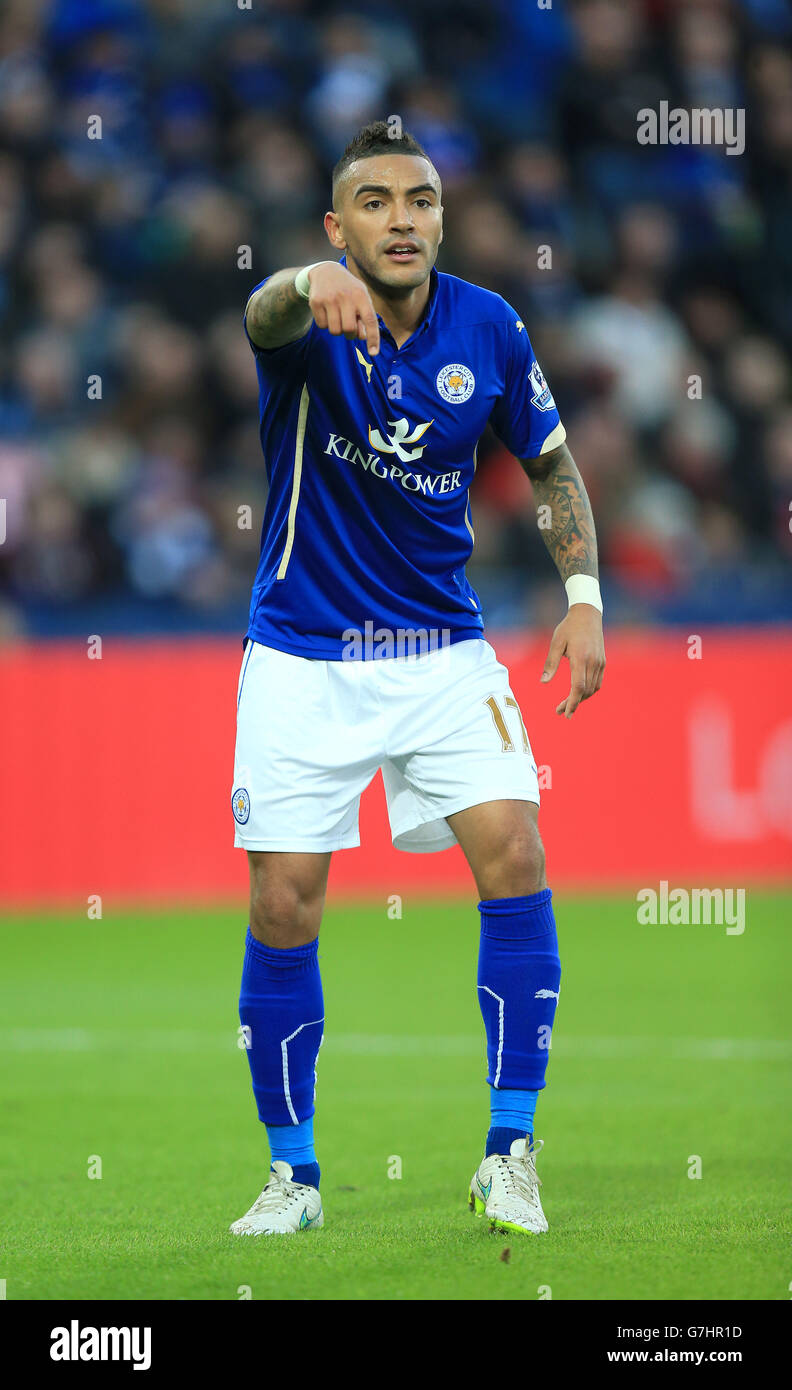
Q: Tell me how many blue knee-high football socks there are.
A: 2